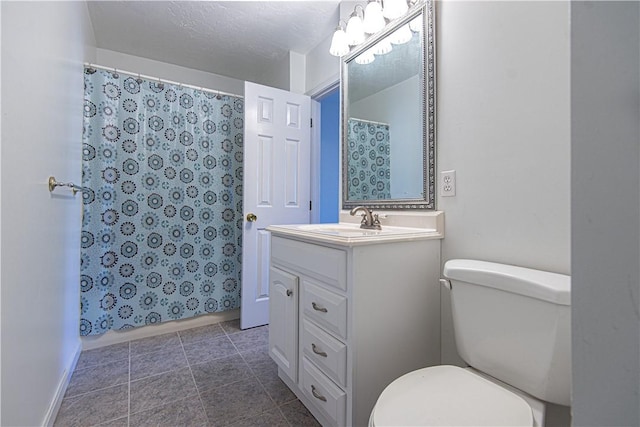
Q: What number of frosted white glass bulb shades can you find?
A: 4